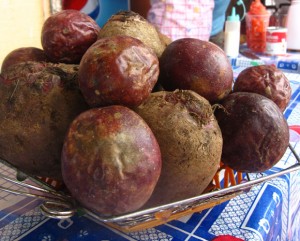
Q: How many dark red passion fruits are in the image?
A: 7